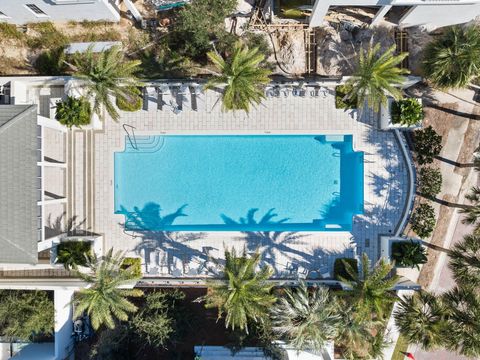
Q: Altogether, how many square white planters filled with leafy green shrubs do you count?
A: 4